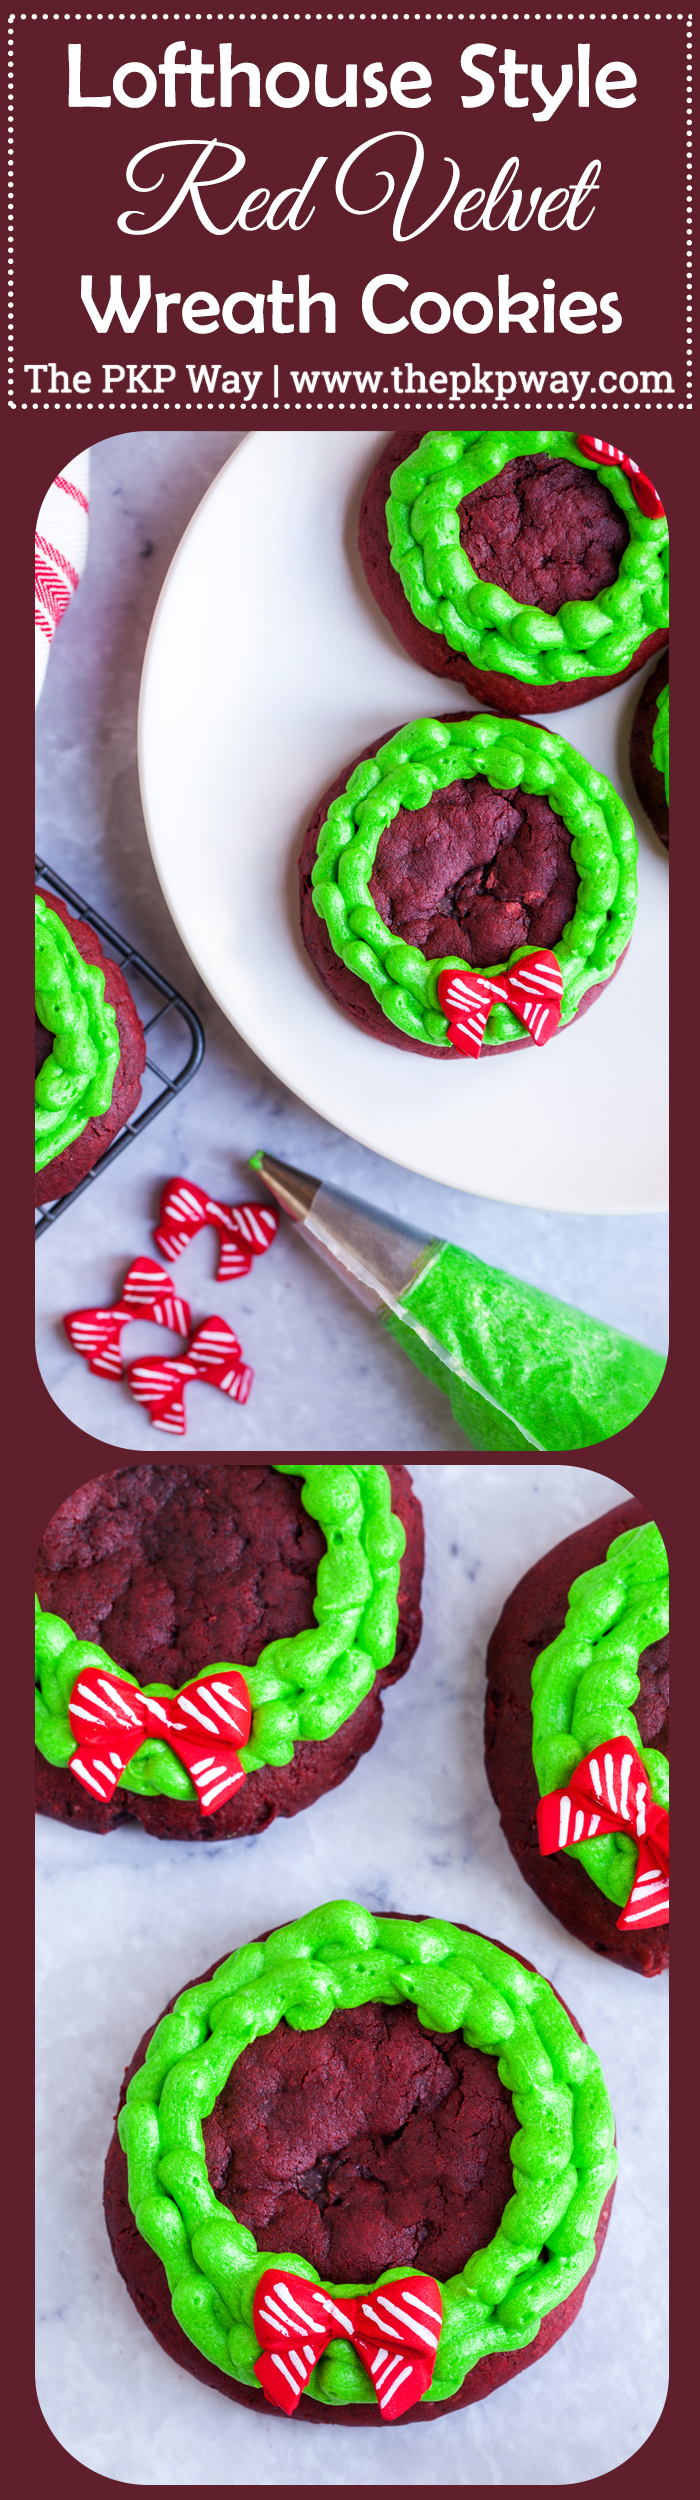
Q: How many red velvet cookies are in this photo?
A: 7